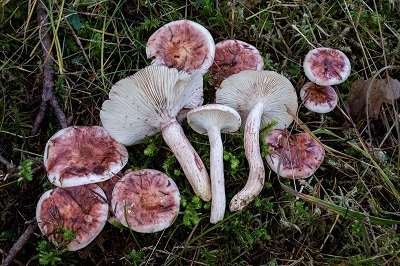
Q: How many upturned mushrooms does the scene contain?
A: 3